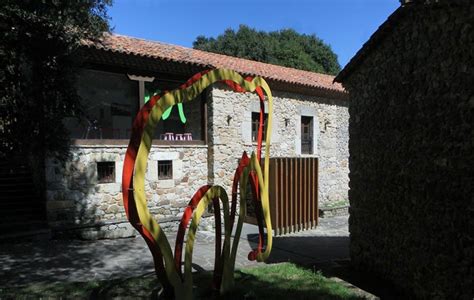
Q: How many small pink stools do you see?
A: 3